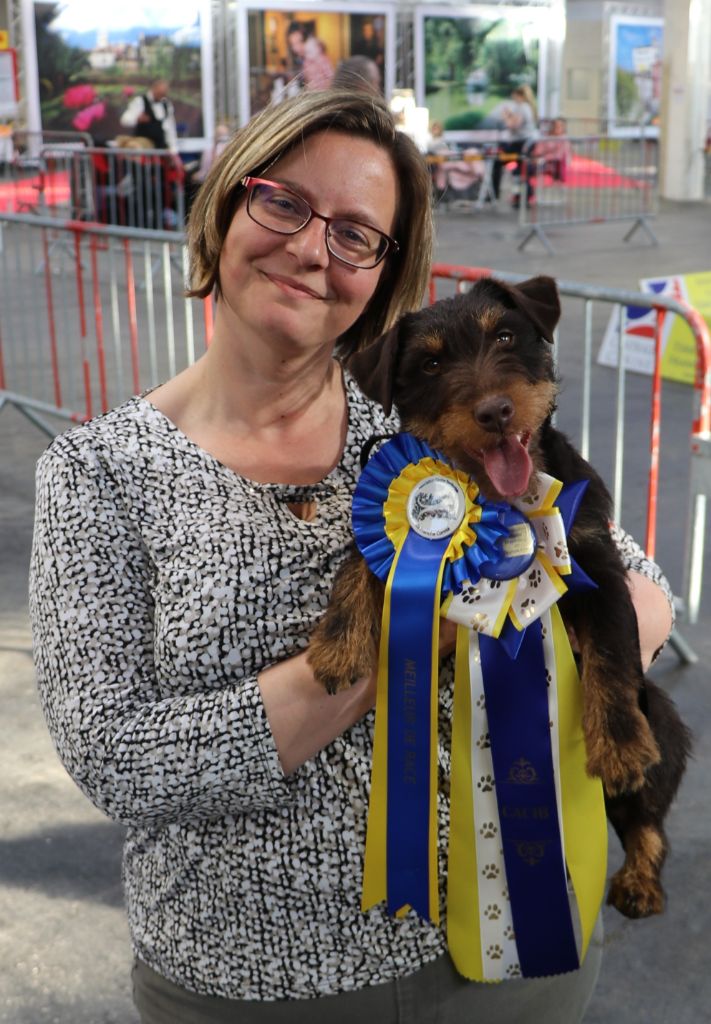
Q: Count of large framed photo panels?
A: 4